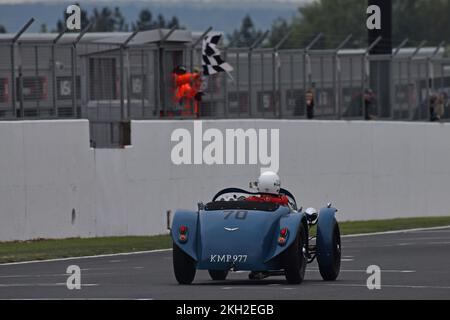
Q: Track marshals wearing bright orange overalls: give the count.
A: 1